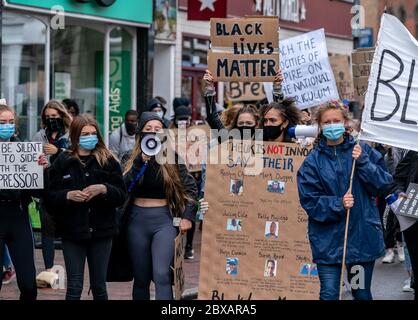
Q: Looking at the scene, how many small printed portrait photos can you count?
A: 7